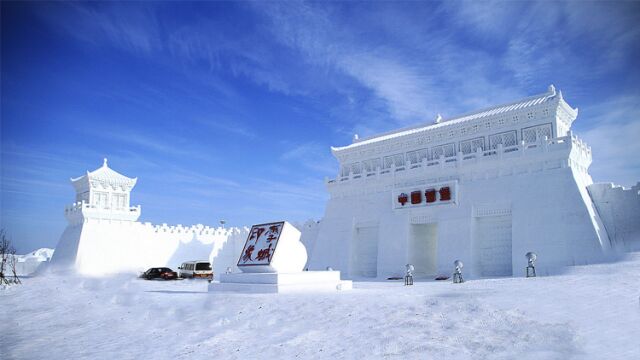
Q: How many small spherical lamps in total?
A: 3